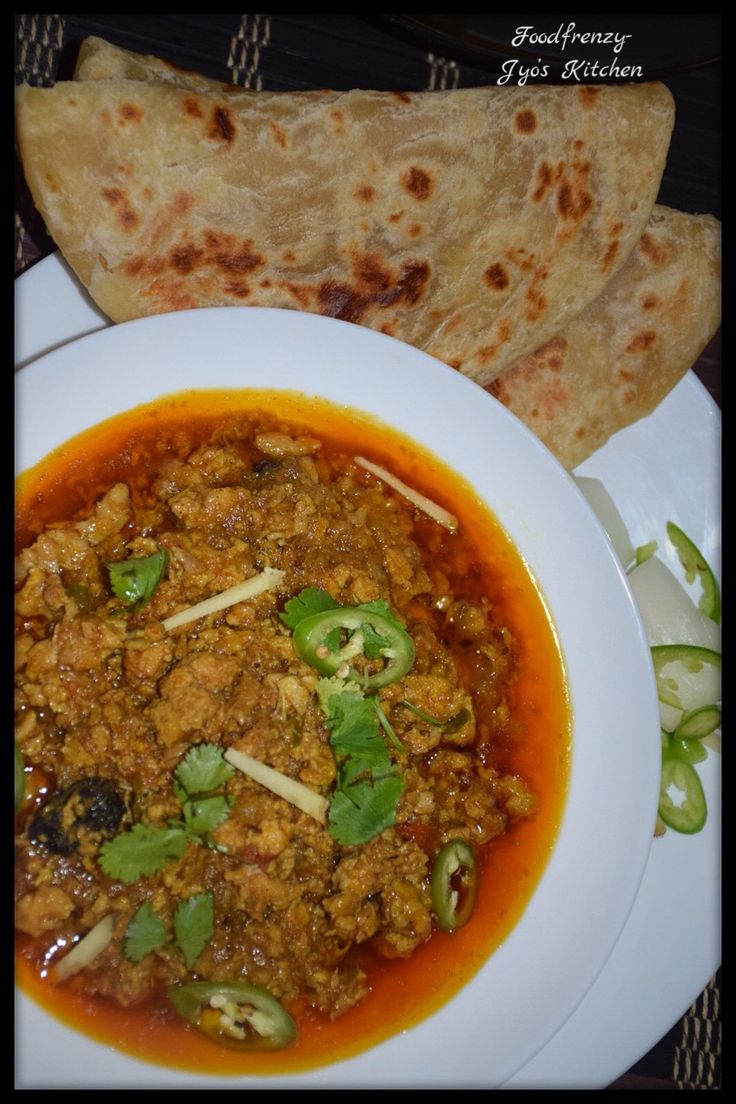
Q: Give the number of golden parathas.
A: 2